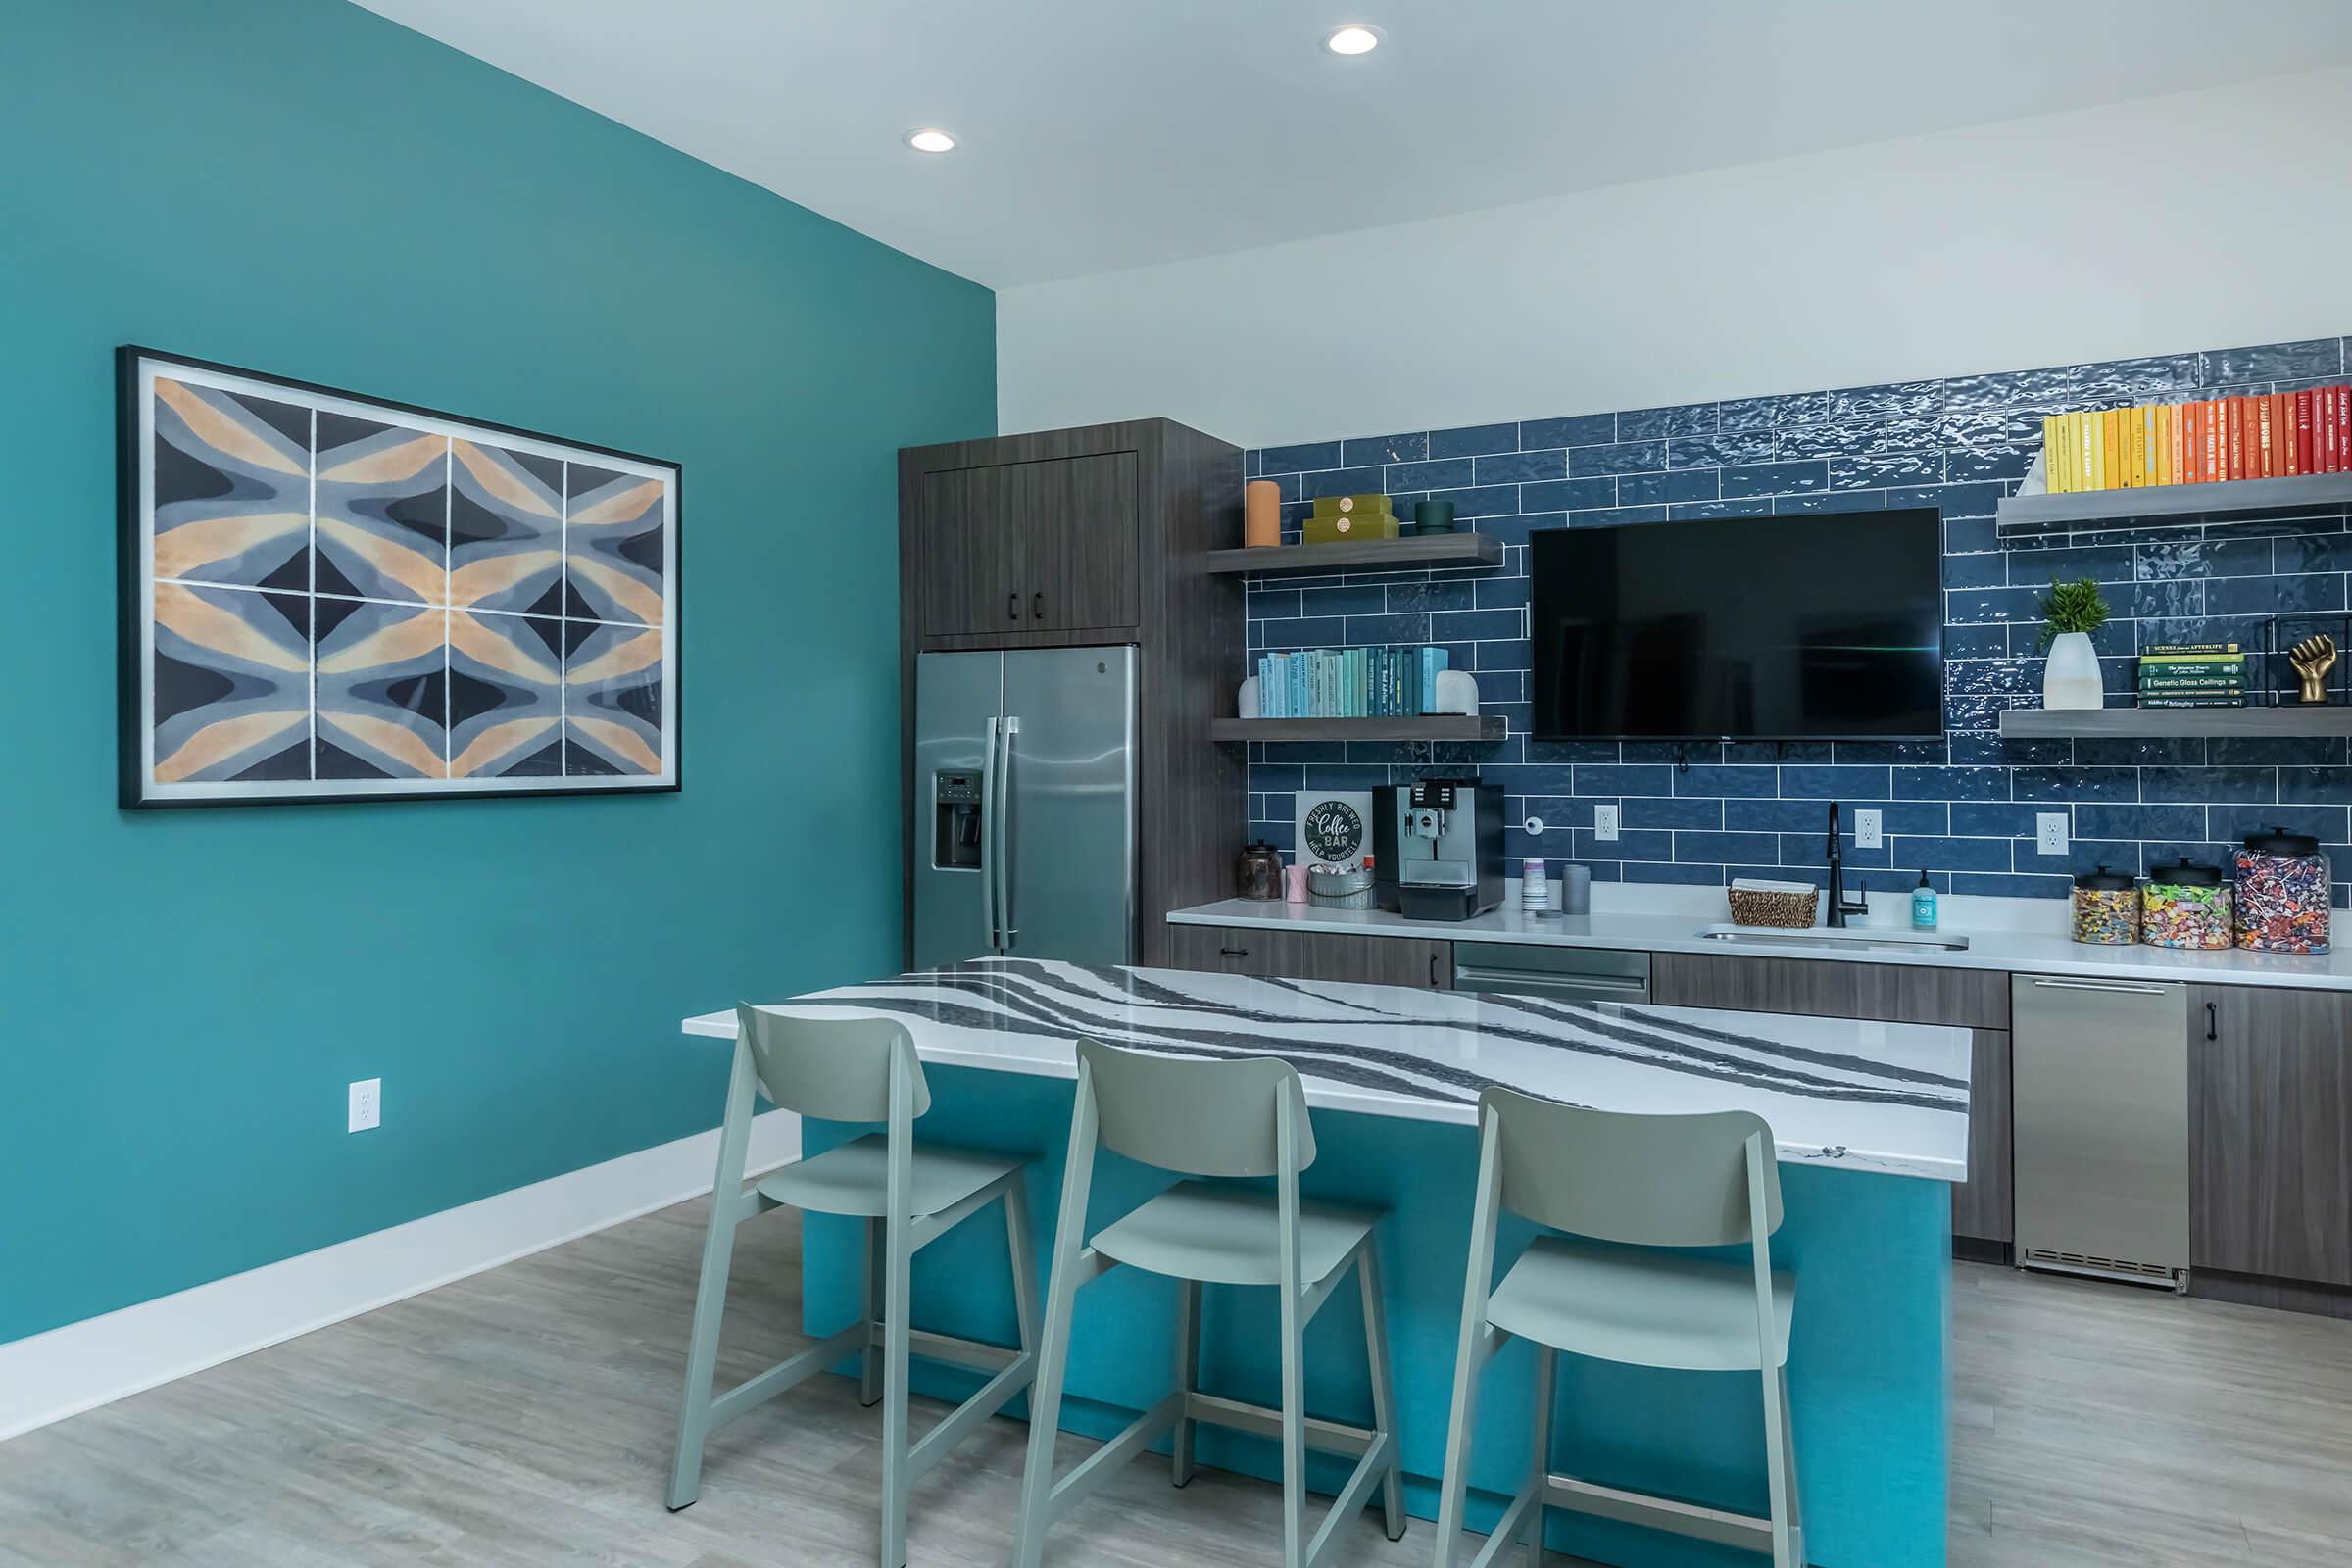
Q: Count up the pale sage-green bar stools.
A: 3